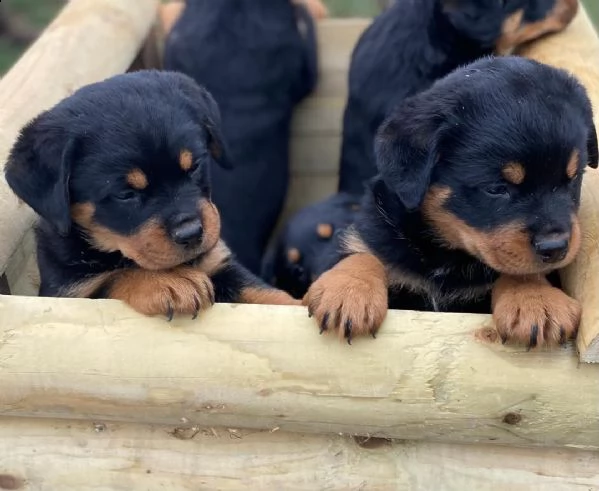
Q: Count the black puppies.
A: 5